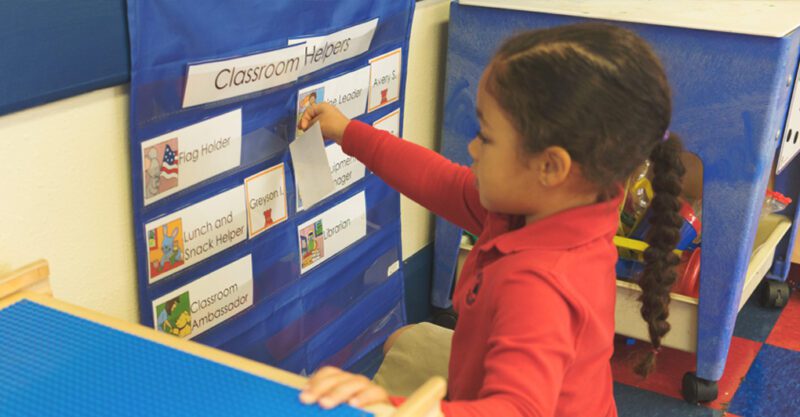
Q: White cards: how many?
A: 12